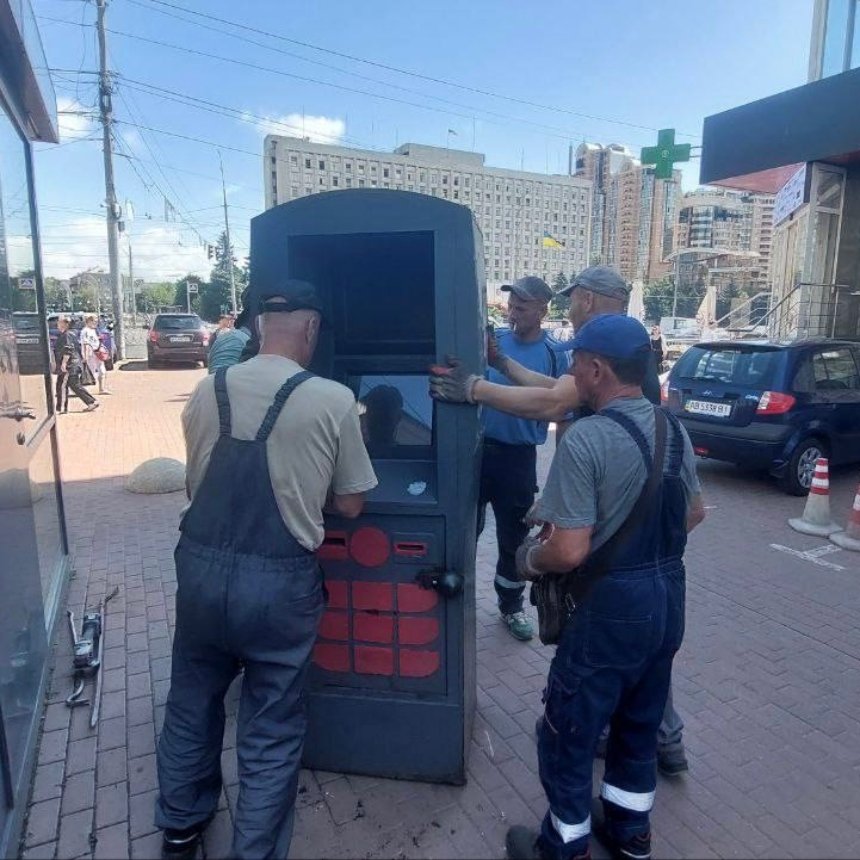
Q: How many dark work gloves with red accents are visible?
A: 2